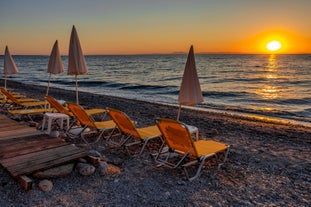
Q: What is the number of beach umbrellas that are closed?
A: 4